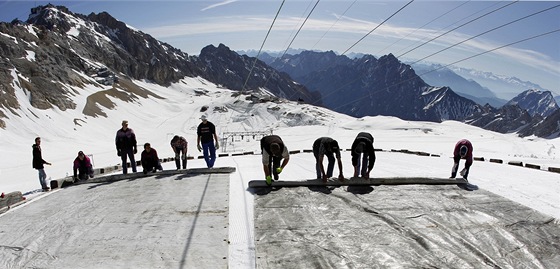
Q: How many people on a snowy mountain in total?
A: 10